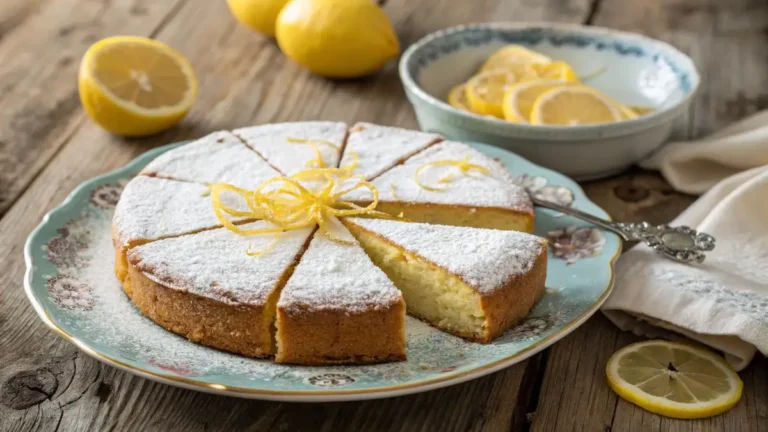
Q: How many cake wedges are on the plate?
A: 8